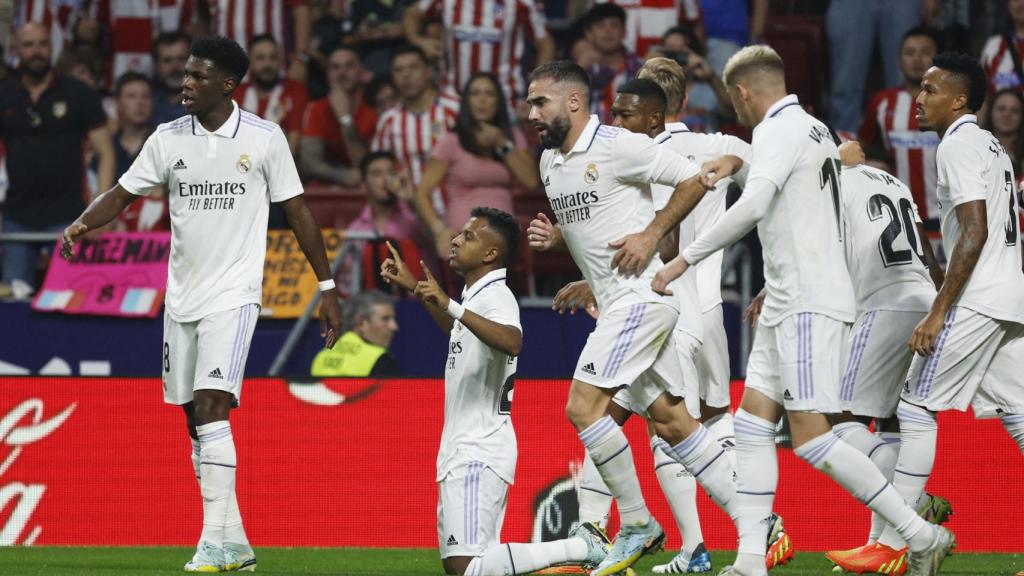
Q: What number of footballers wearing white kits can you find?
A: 8